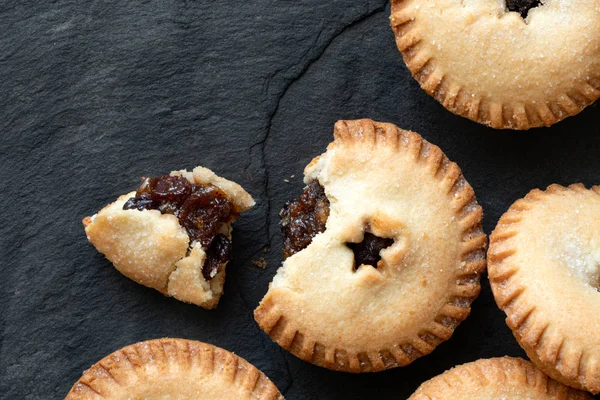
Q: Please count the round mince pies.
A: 5